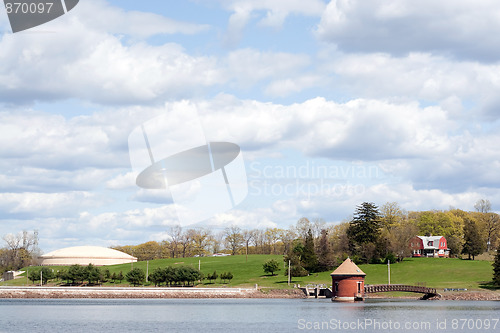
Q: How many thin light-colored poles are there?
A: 5